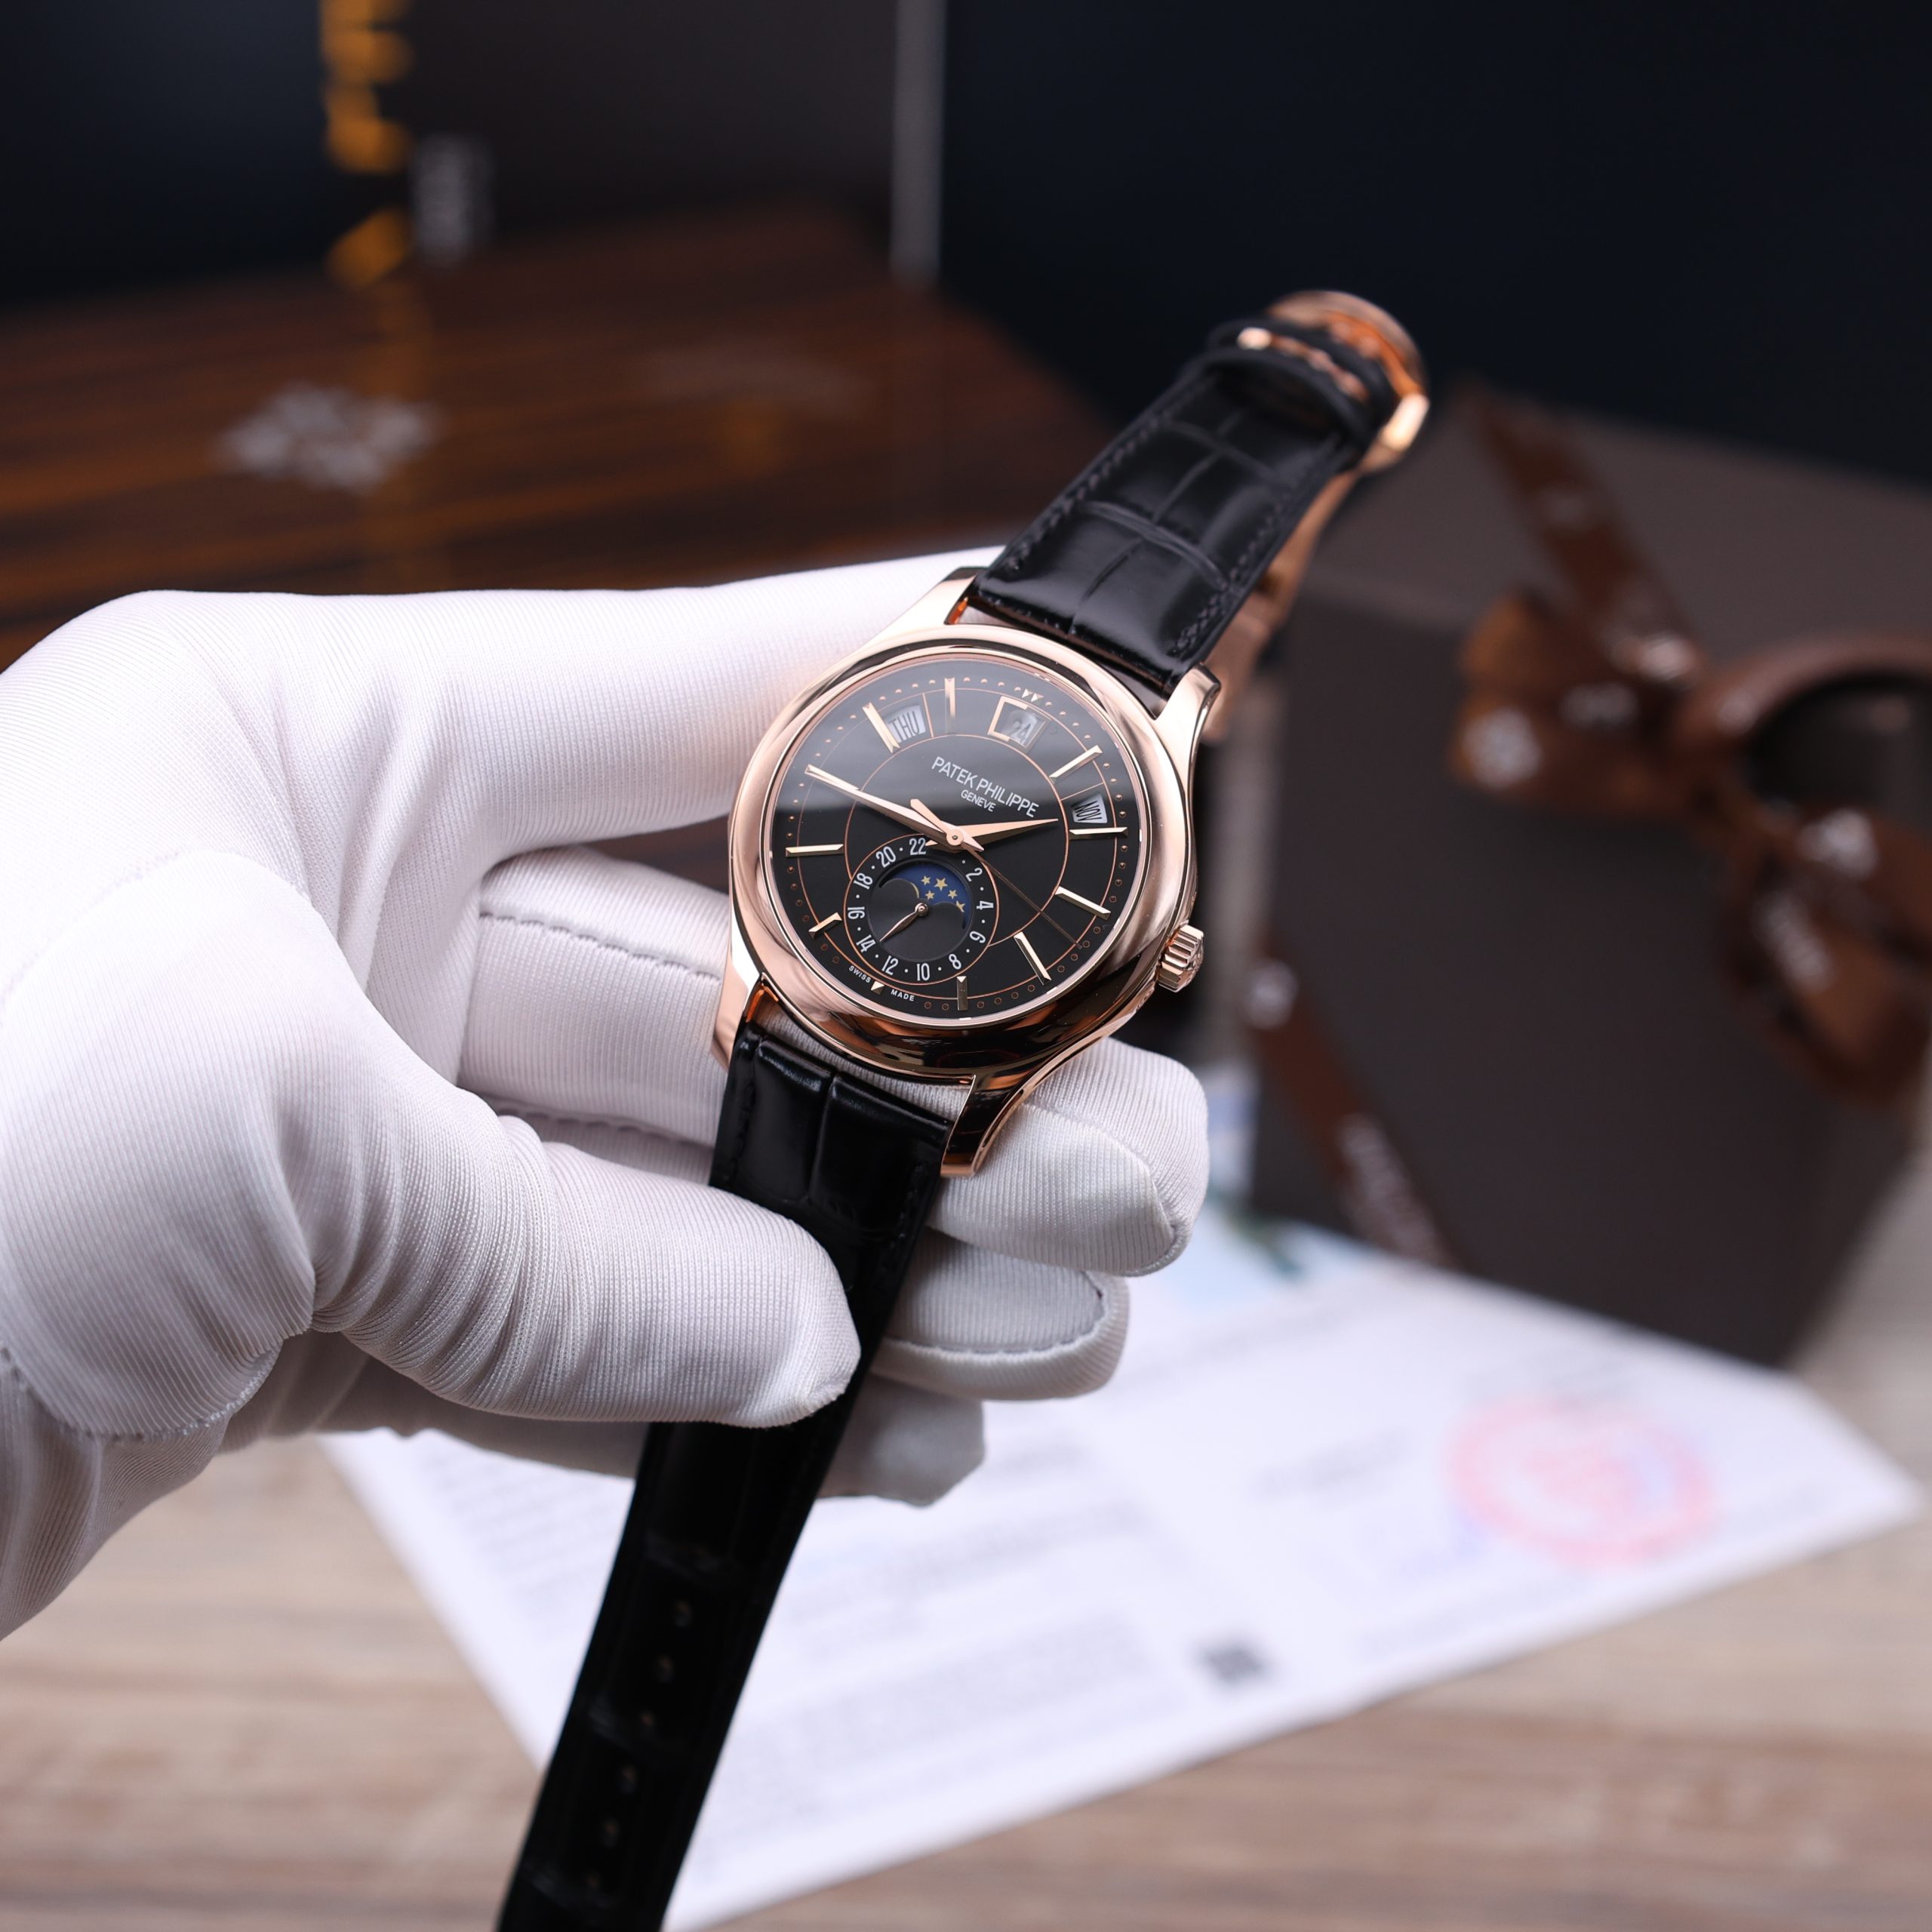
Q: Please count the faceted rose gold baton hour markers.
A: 10